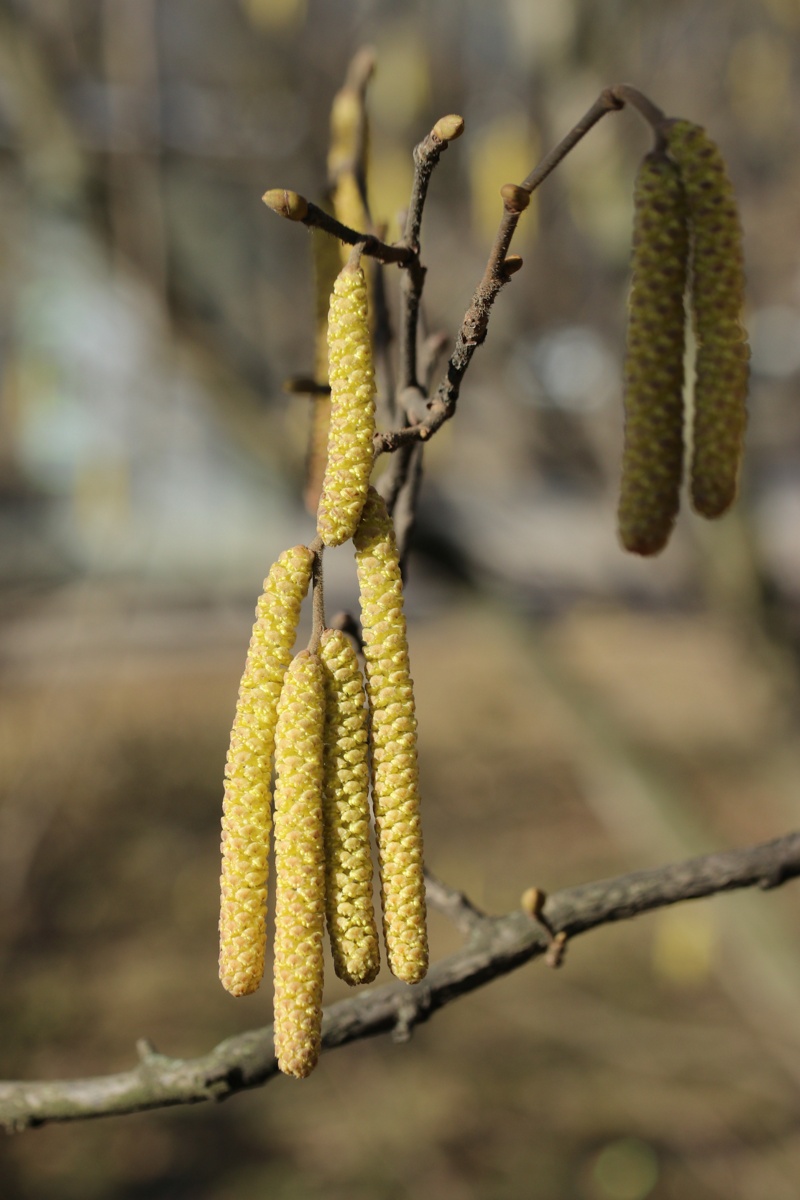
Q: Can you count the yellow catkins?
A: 5